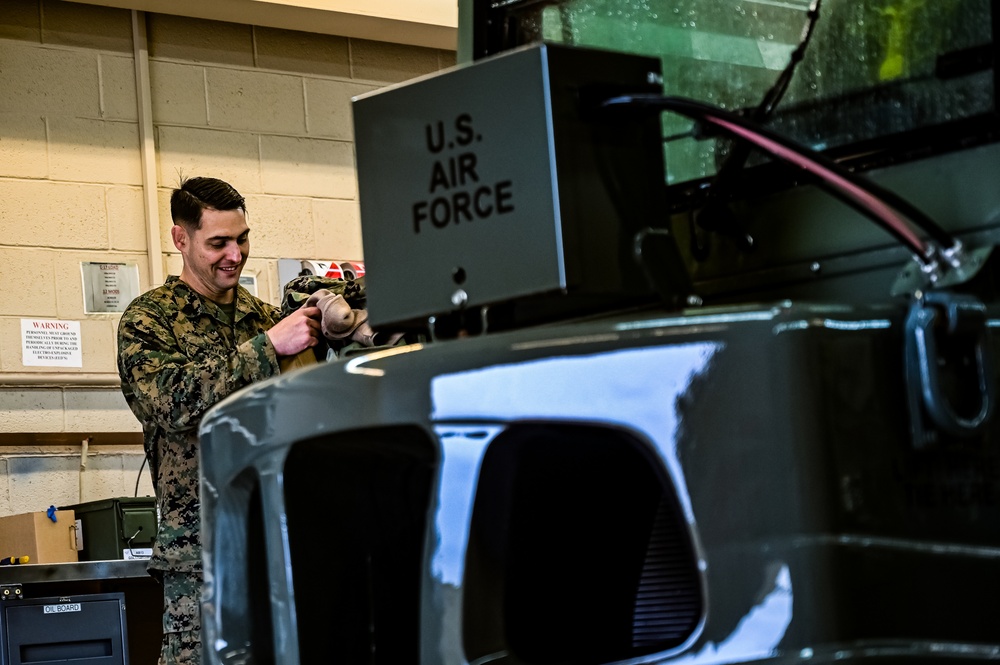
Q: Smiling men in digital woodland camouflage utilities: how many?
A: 1